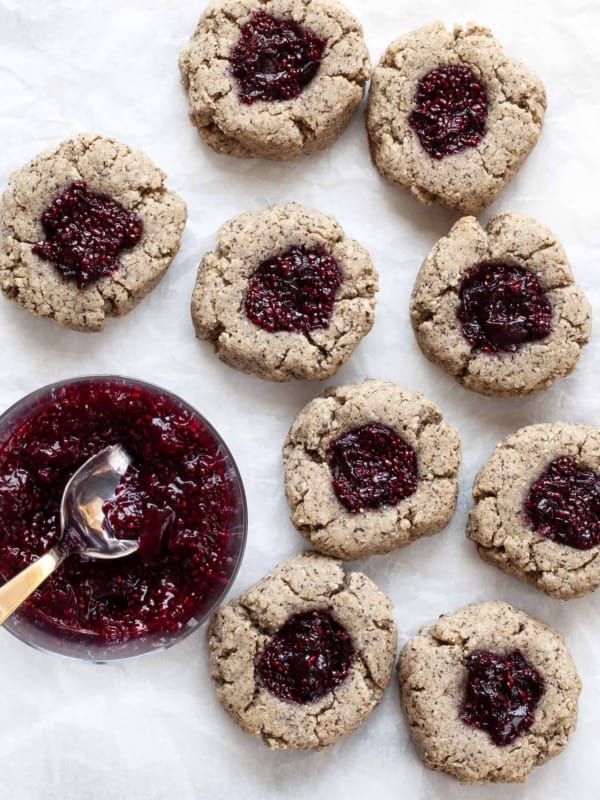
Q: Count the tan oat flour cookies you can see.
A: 9